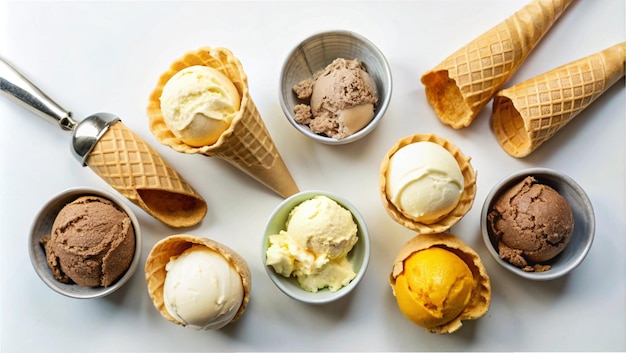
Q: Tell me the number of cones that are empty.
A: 3